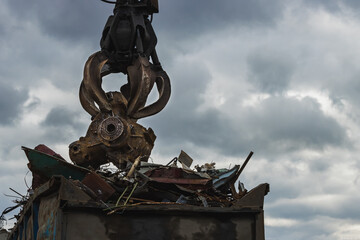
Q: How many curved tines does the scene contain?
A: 4